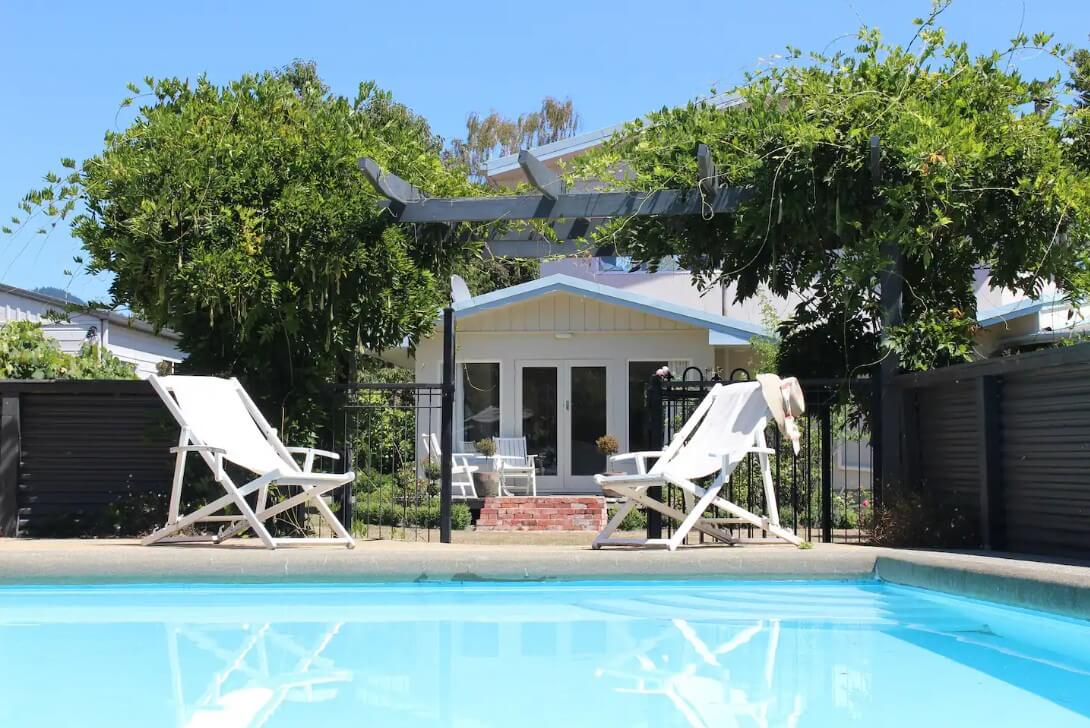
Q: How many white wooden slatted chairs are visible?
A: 2